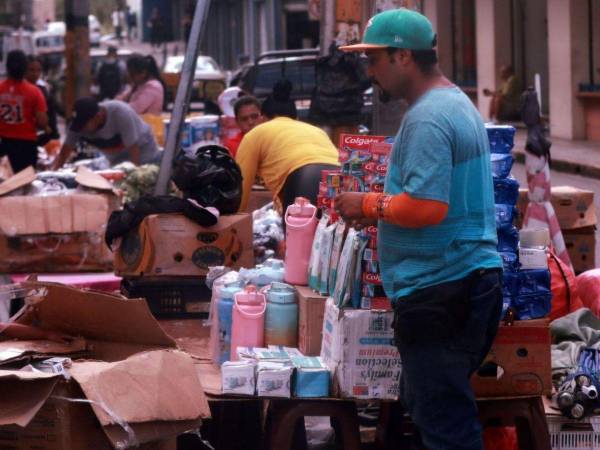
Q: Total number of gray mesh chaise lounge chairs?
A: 0